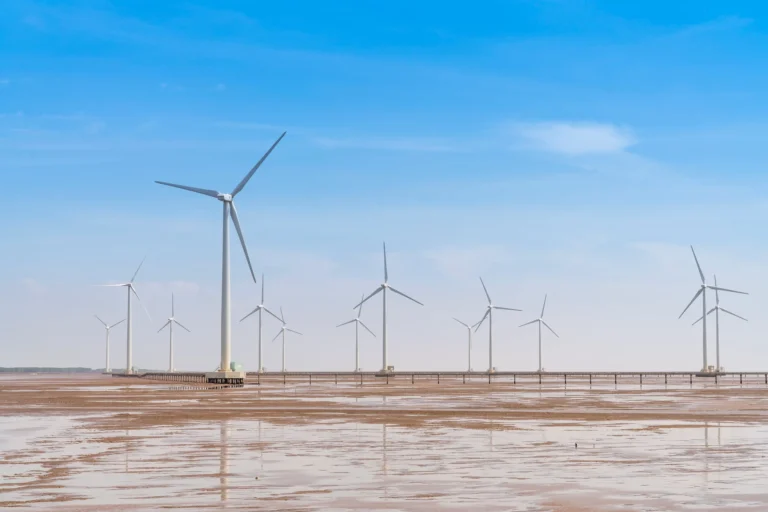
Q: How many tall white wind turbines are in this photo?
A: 13